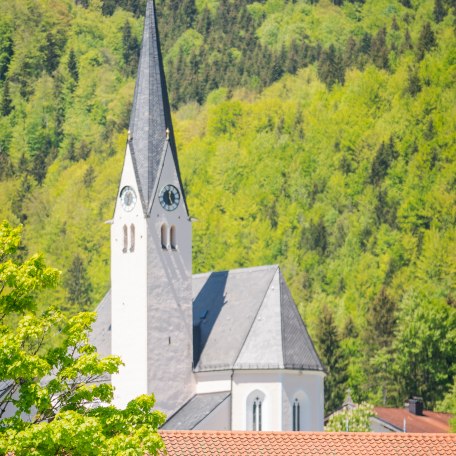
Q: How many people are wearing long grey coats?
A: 0